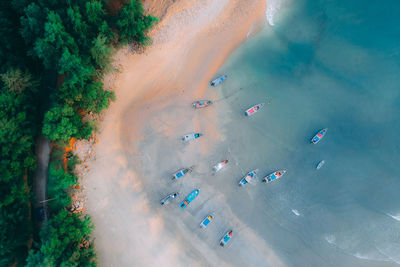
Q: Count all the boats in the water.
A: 14